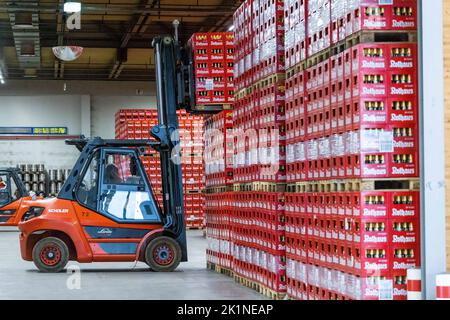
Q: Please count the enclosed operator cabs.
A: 2